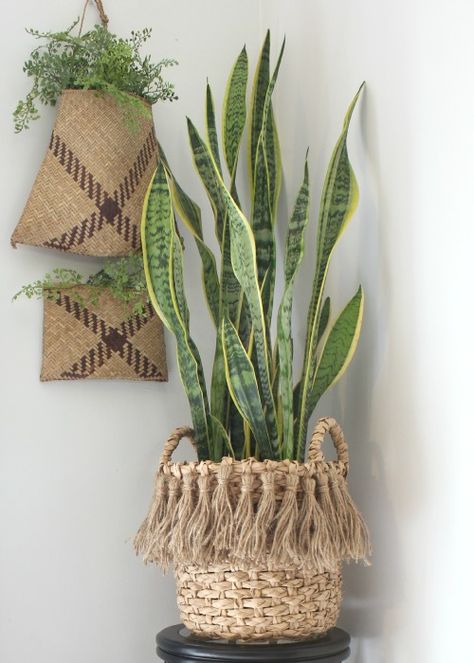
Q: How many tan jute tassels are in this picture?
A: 12